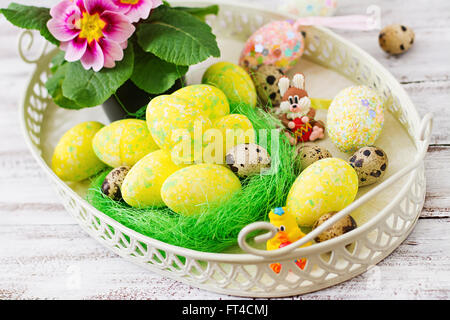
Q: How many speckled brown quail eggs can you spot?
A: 7